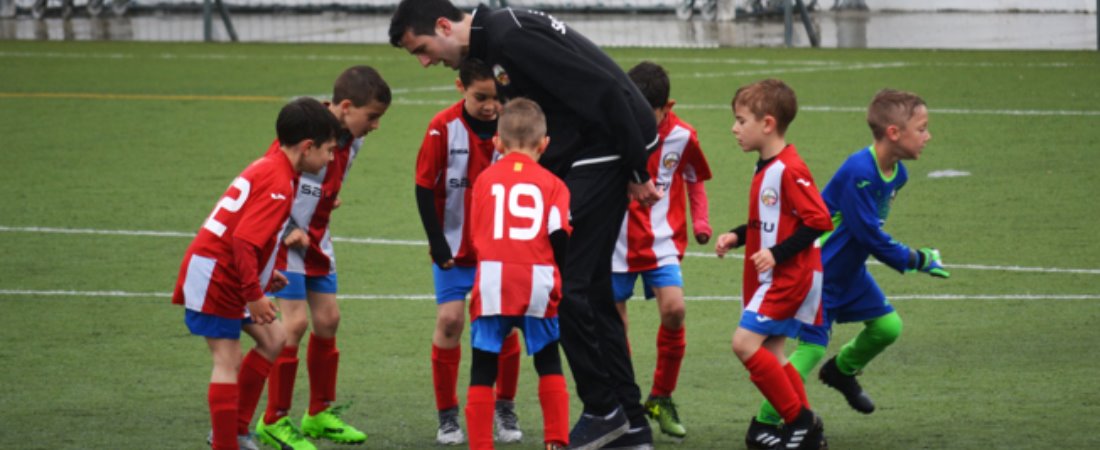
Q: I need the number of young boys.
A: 7